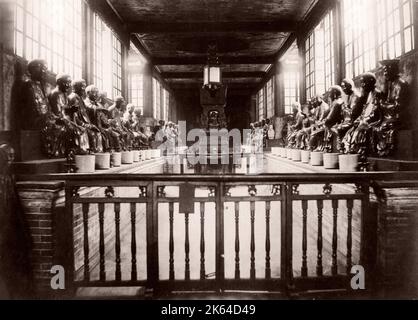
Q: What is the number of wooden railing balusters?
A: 14